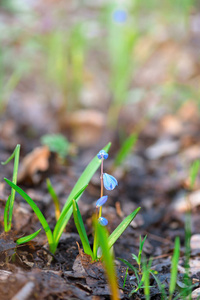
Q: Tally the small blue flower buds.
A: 4